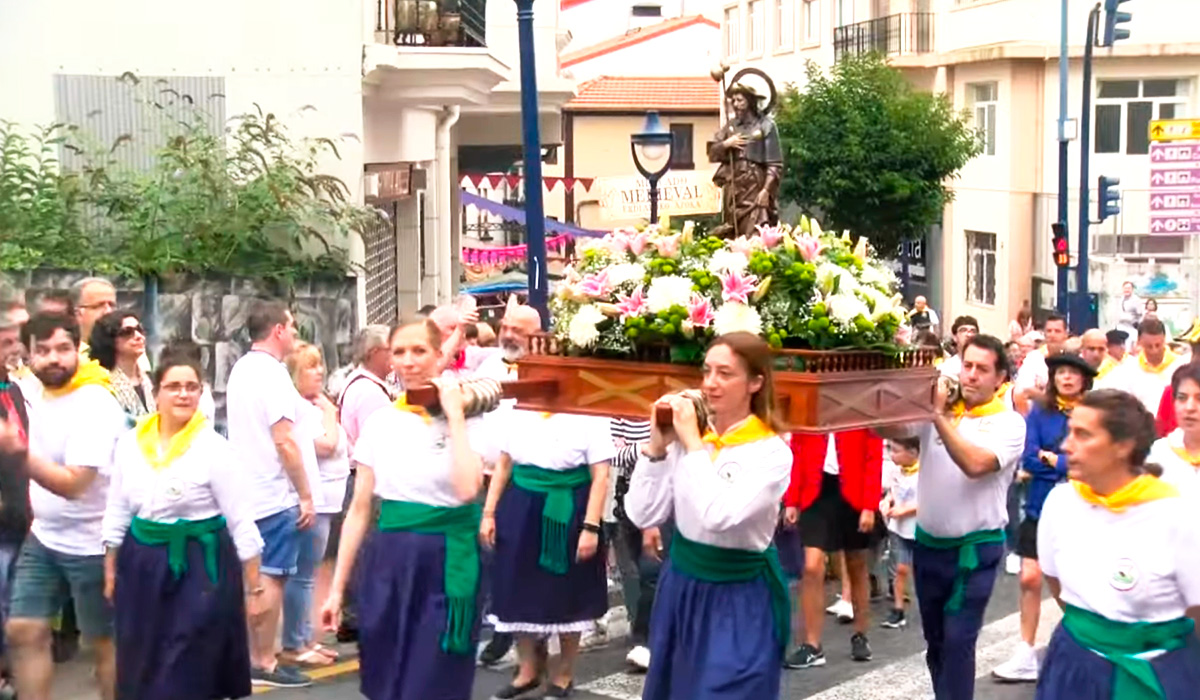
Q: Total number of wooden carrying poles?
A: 2